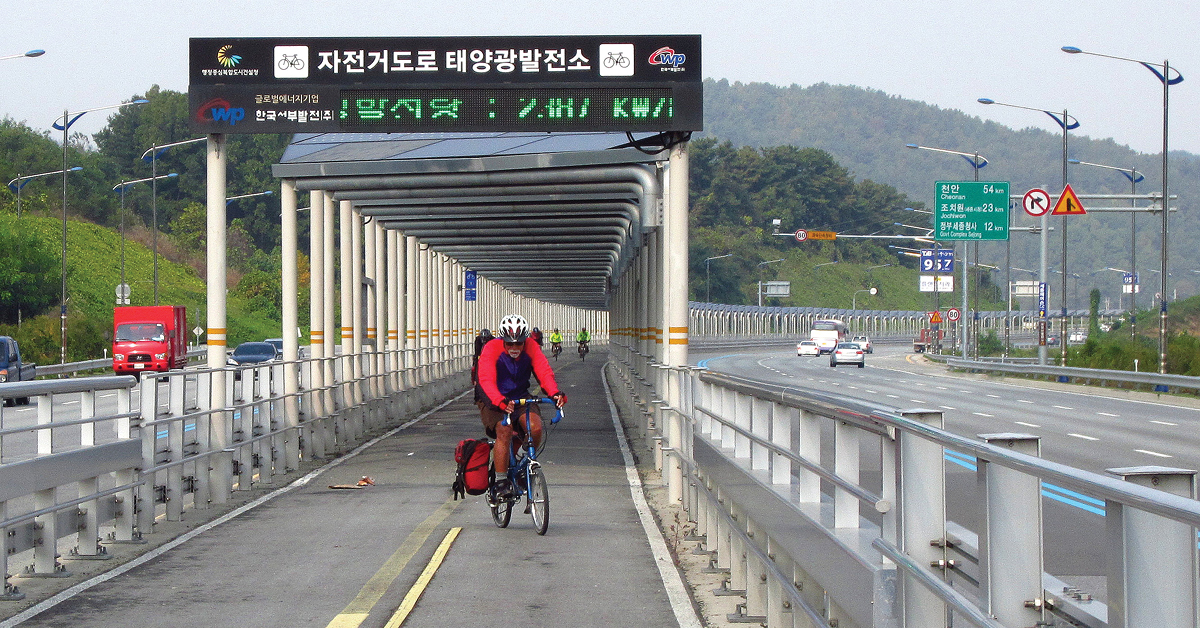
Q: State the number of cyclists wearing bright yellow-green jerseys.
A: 2